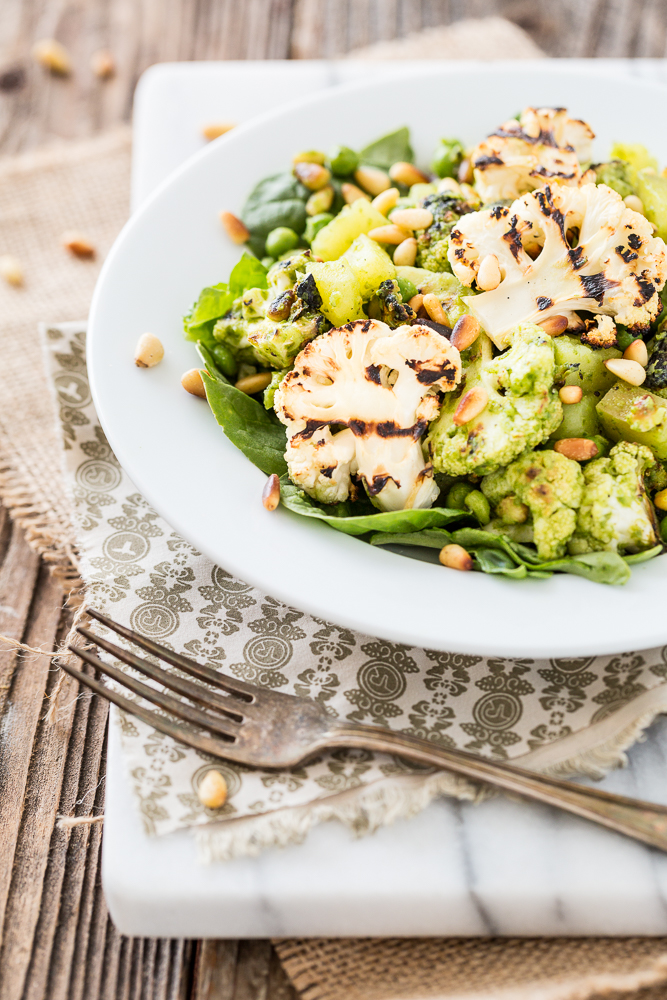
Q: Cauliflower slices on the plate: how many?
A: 3